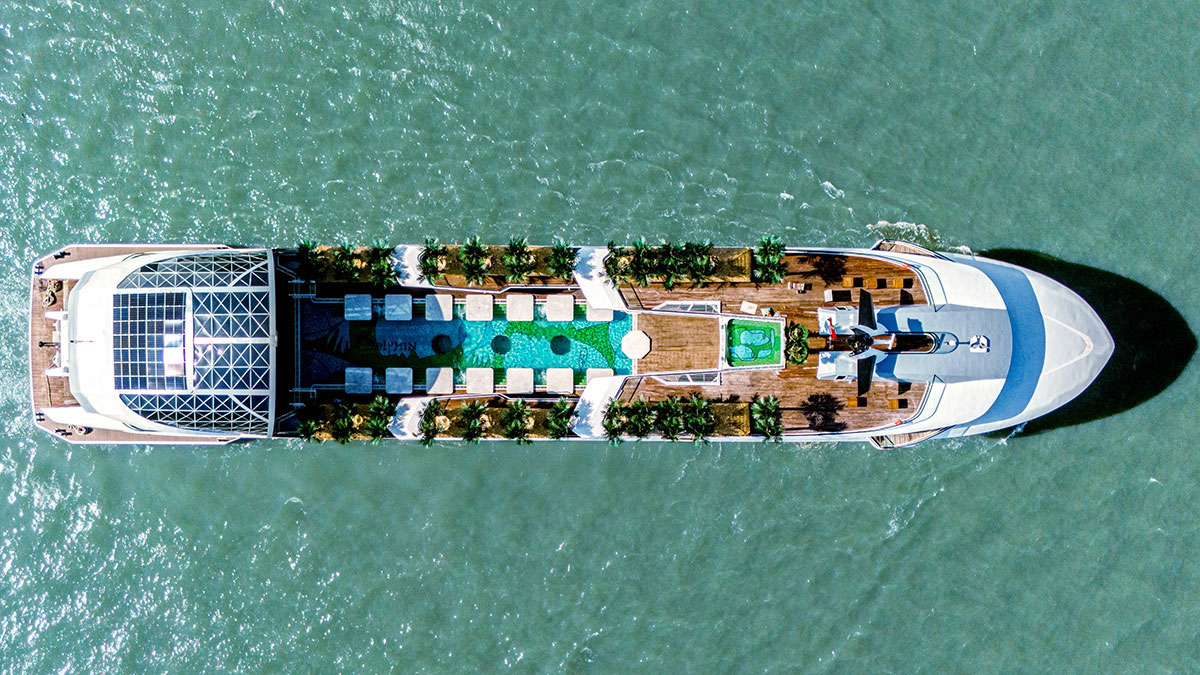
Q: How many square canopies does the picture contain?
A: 14